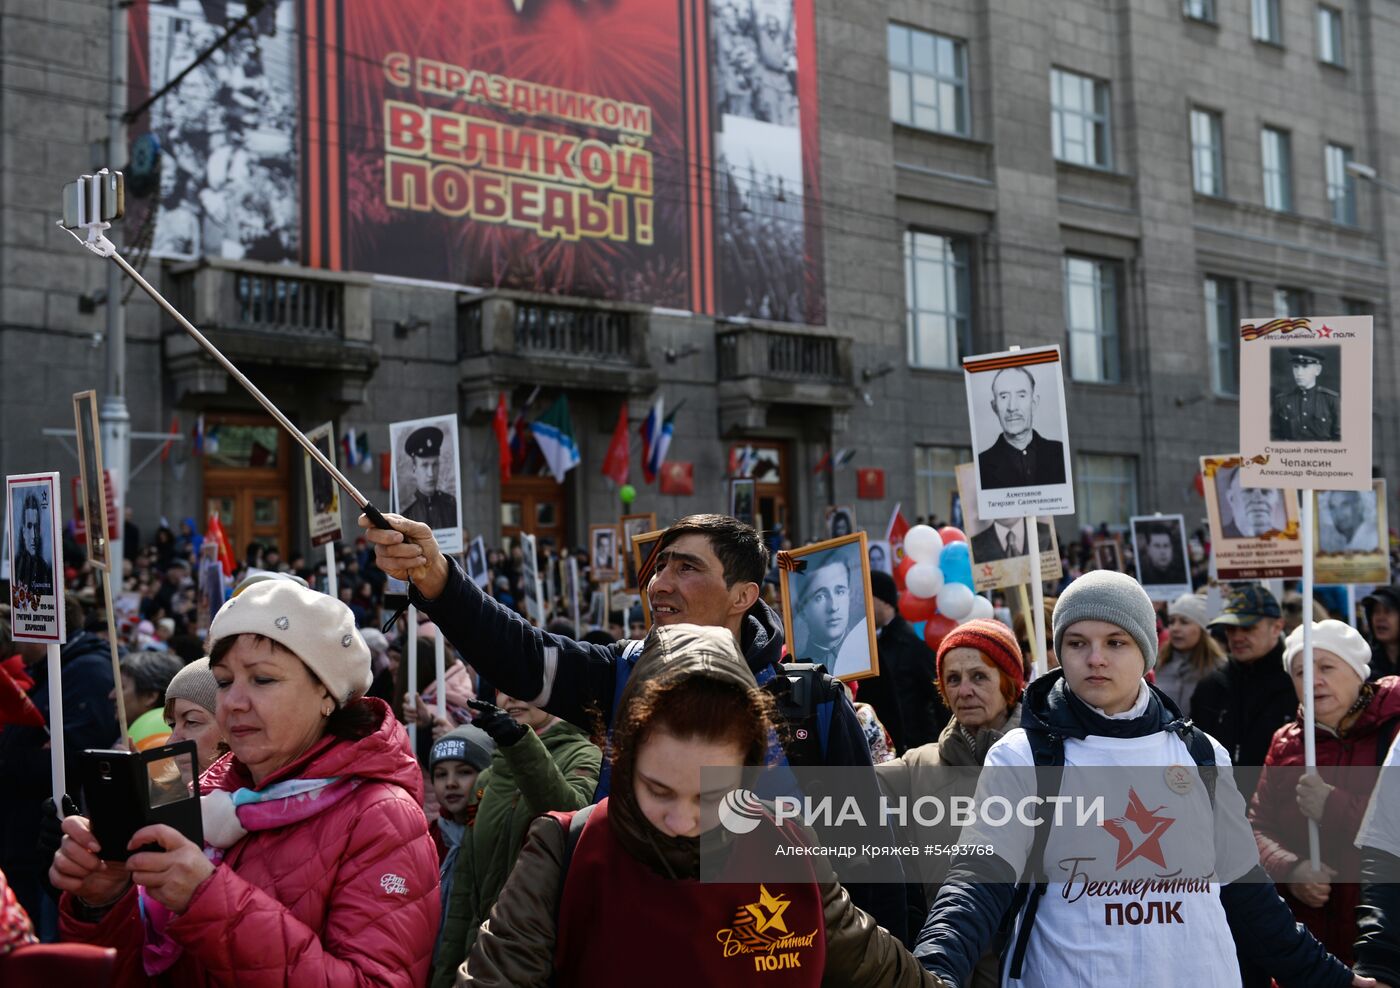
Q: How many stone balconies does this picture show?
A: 3